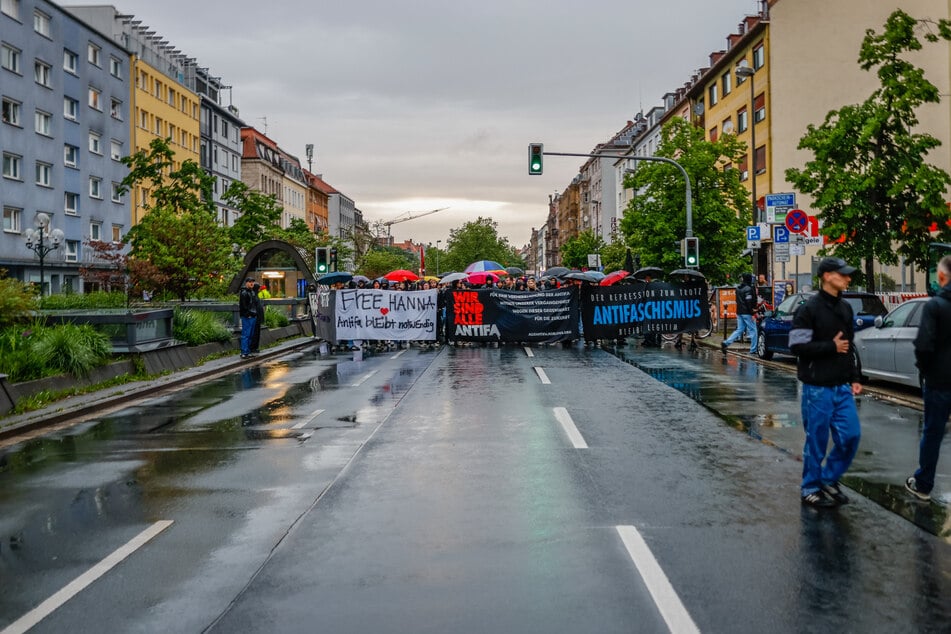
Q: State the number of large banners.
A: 3